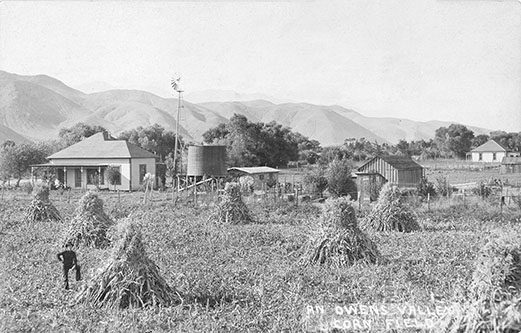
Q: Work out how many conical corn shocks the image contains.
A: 7